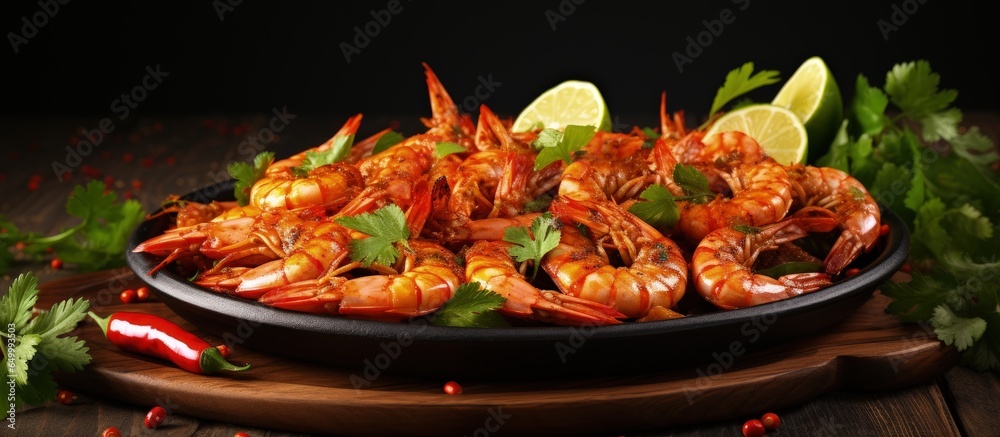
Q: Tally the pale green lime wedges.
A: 3